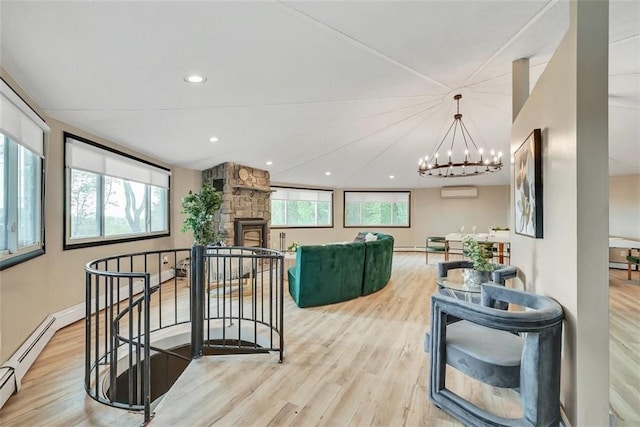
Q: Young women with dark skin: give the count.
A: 0